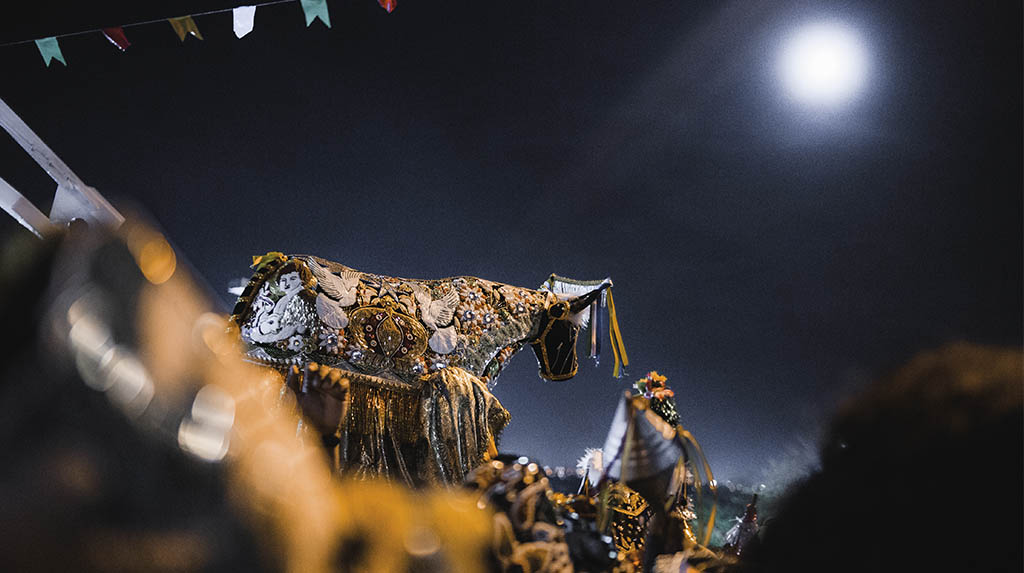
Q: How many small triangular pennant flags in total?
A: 6